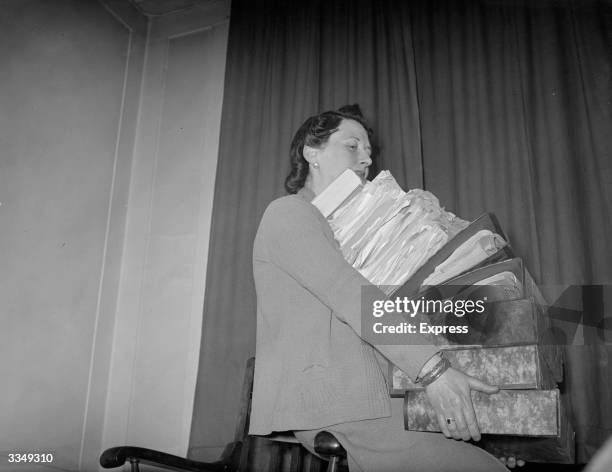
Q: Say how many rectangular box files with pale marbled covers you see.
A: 2